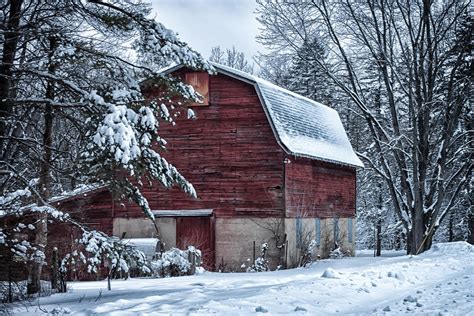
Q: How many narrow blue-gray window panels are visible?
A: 4